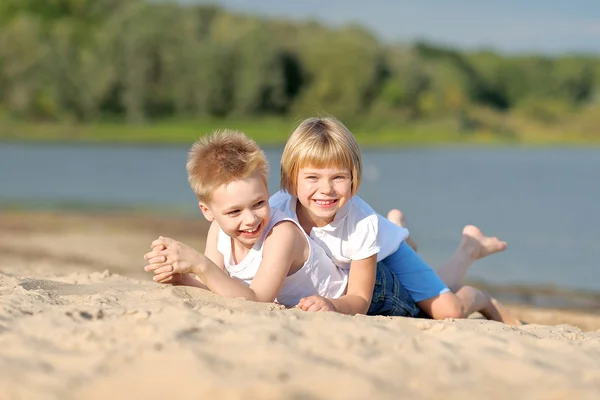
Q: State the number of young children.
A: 2